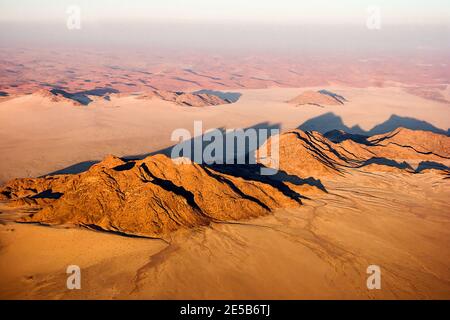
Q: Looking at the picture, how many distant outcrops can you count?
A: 3